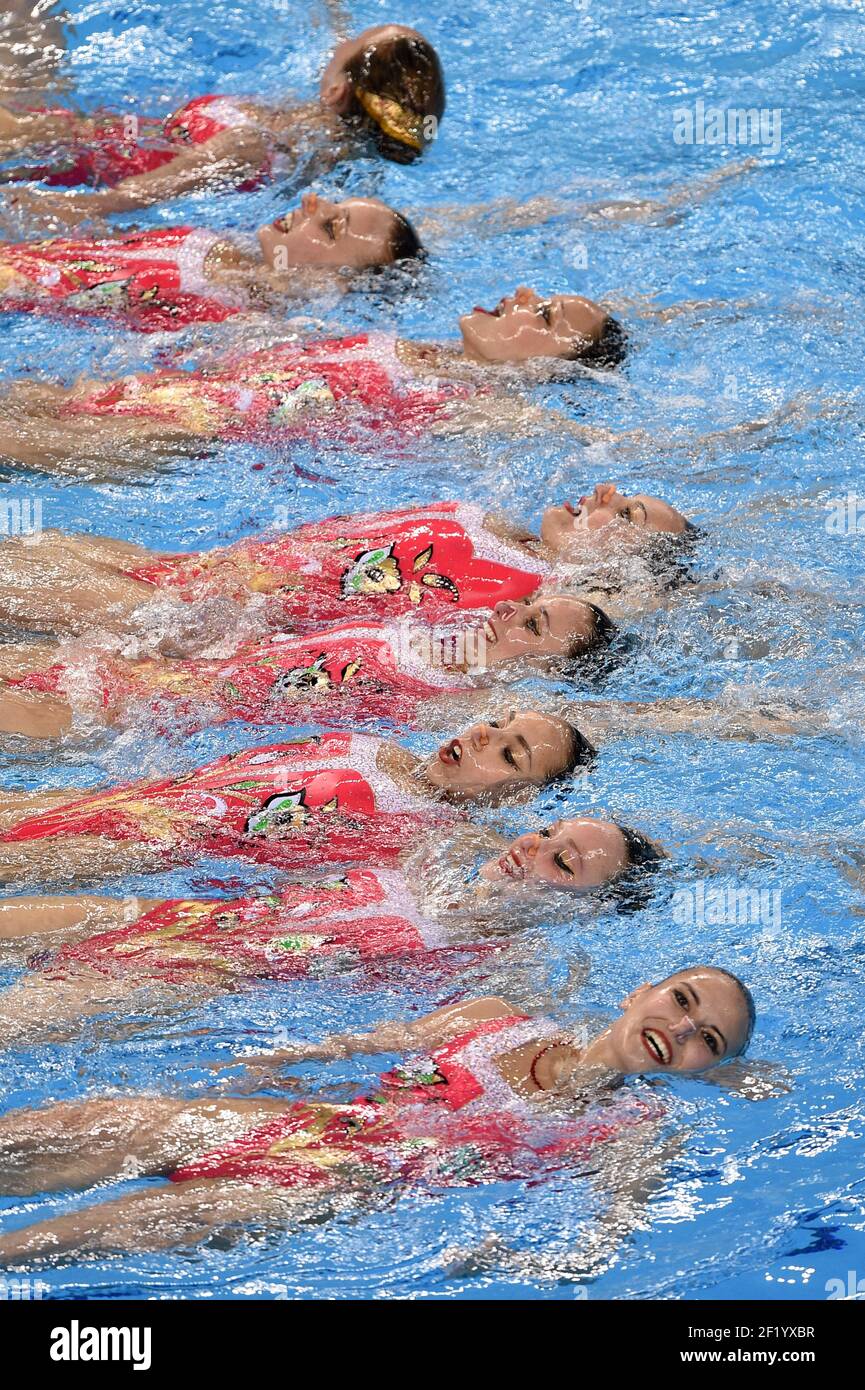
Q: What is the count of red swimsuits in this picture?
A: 8